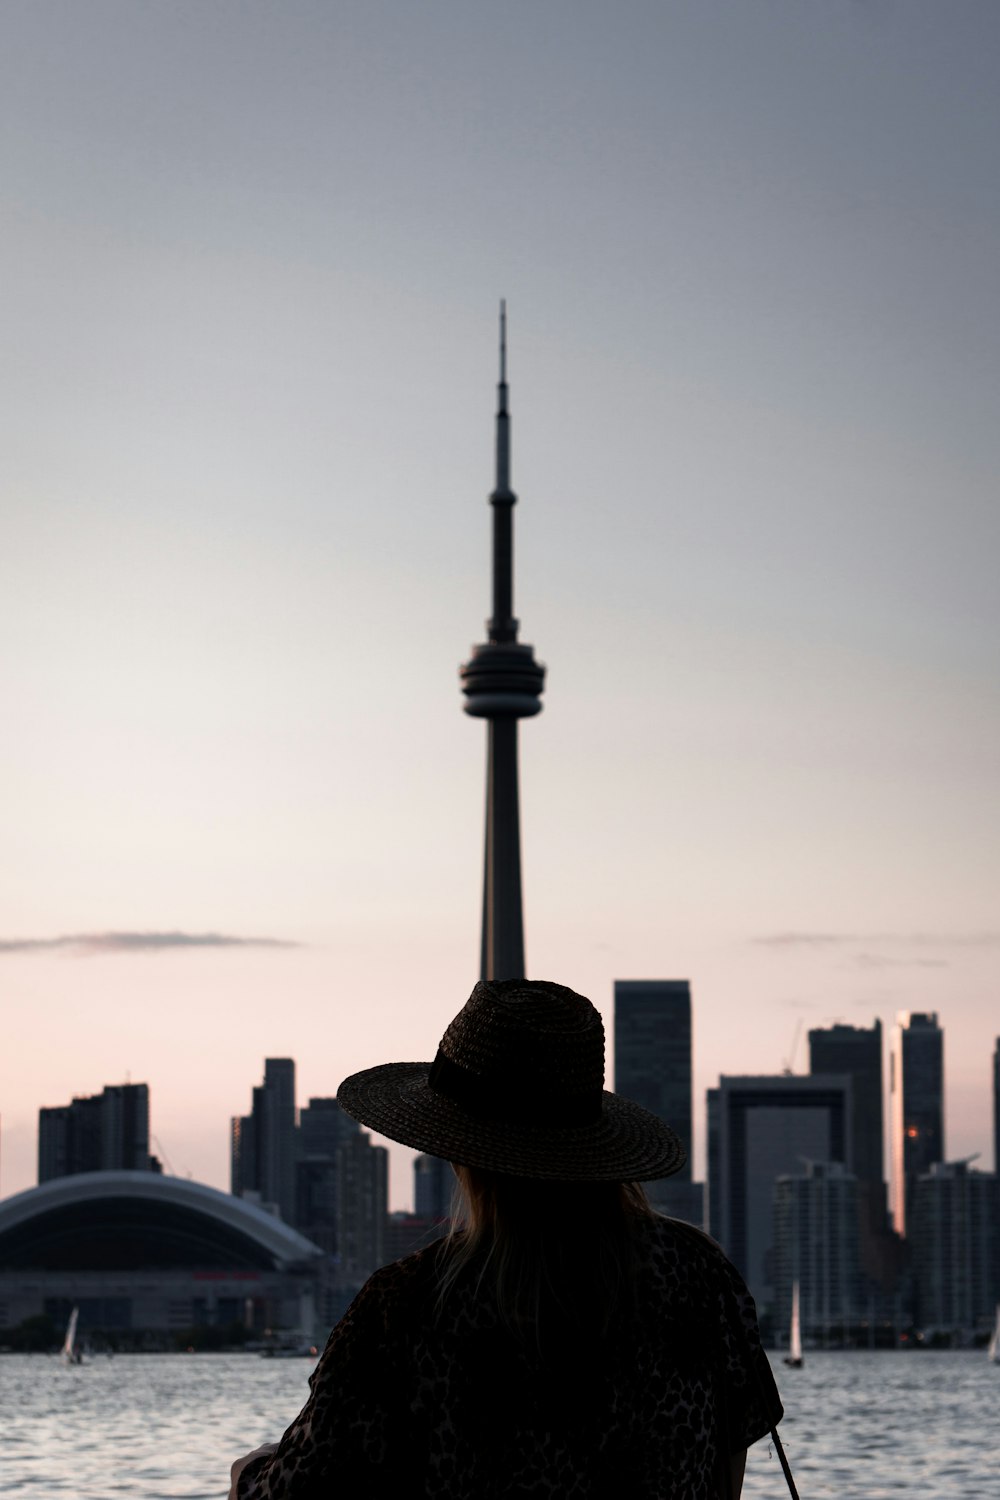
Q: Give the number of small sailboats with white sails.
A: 3